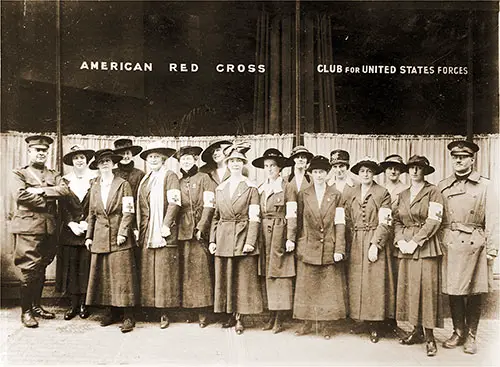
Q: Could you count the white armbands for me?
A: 8